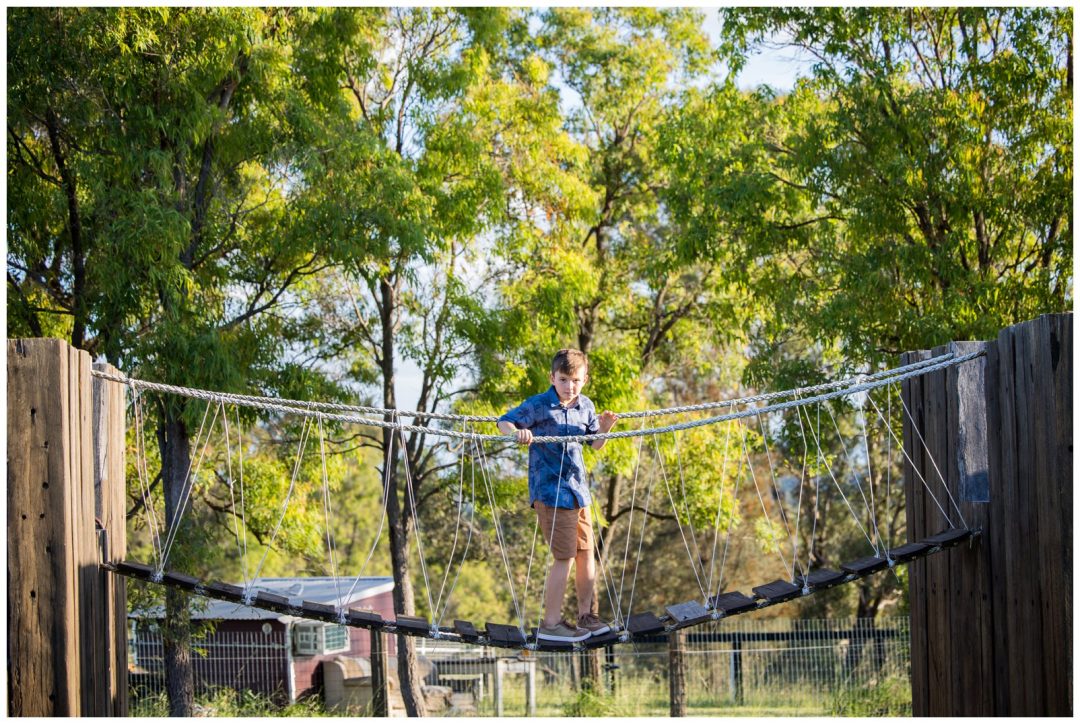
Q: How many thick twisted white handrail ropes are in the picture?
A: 2